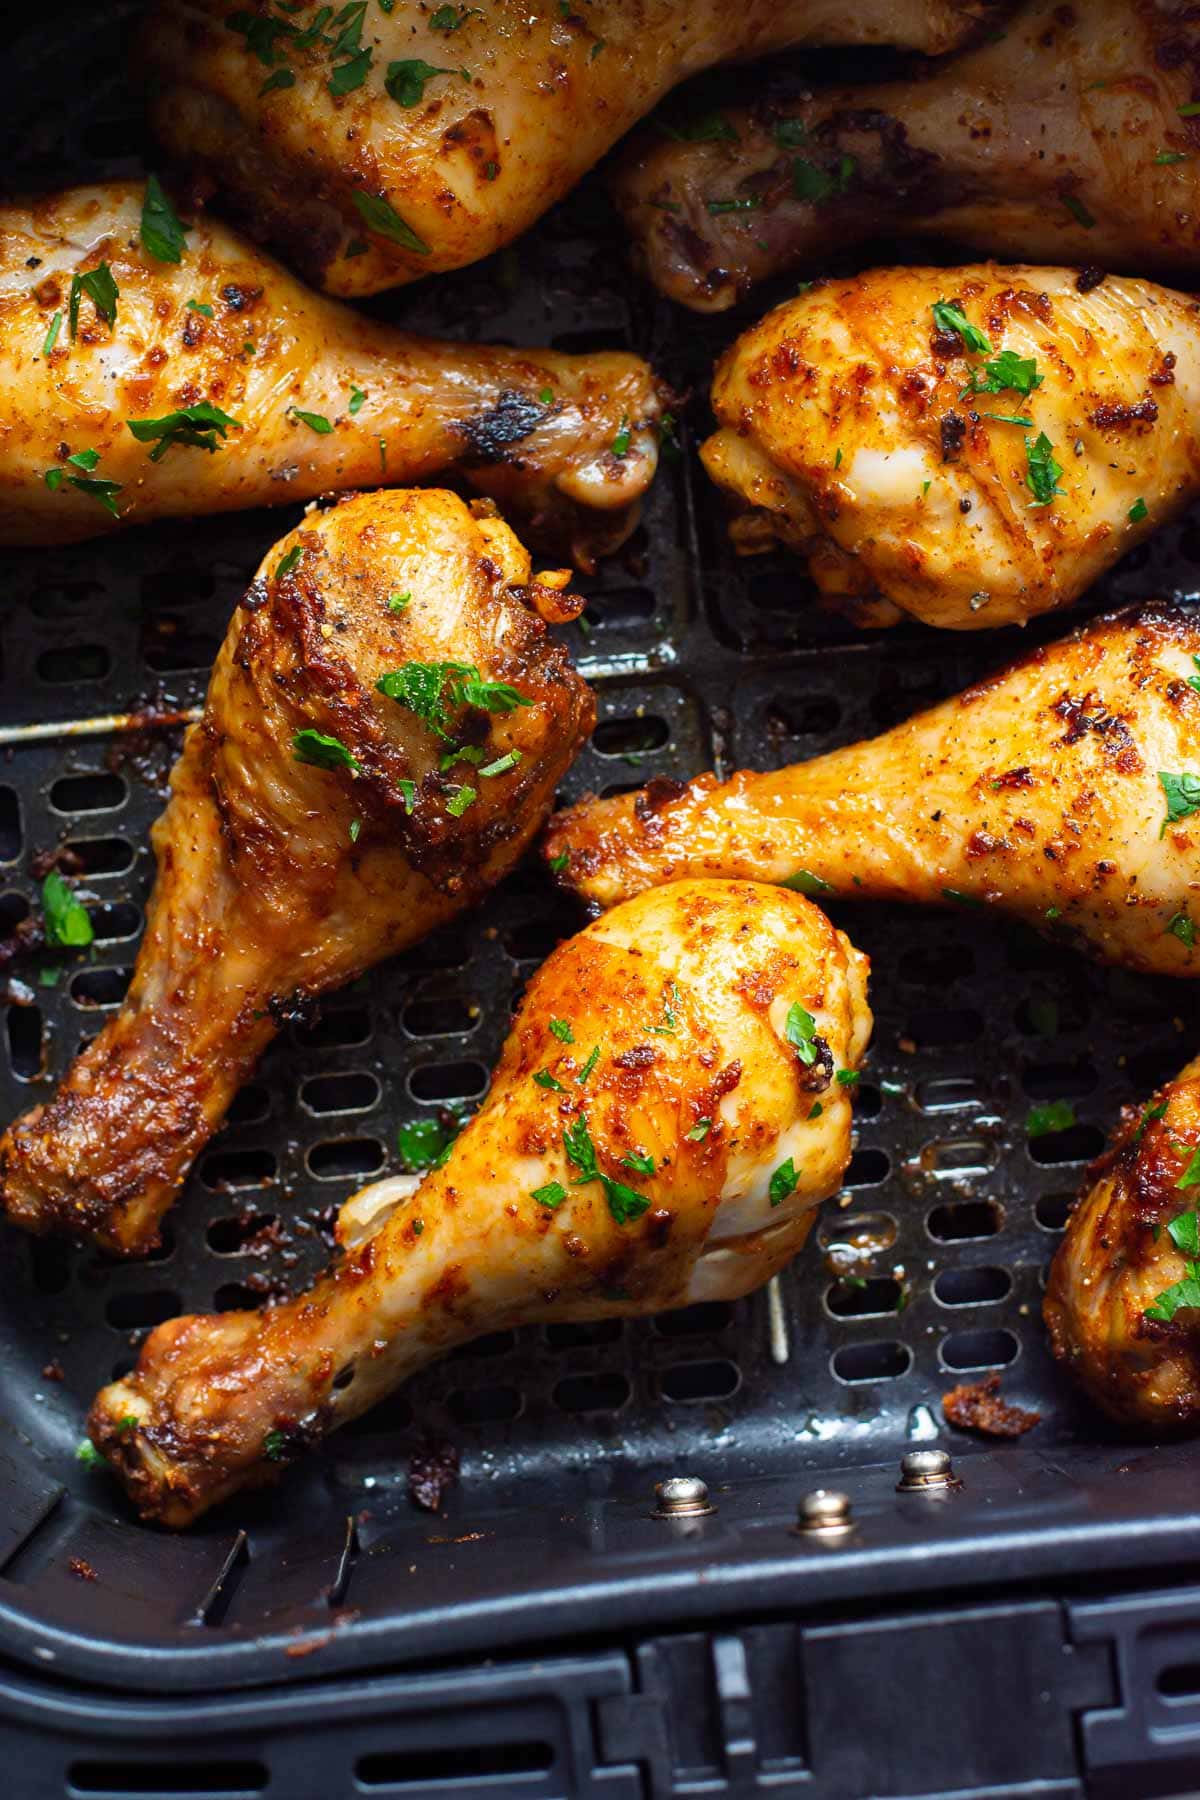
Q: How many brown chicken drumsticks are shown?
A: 8